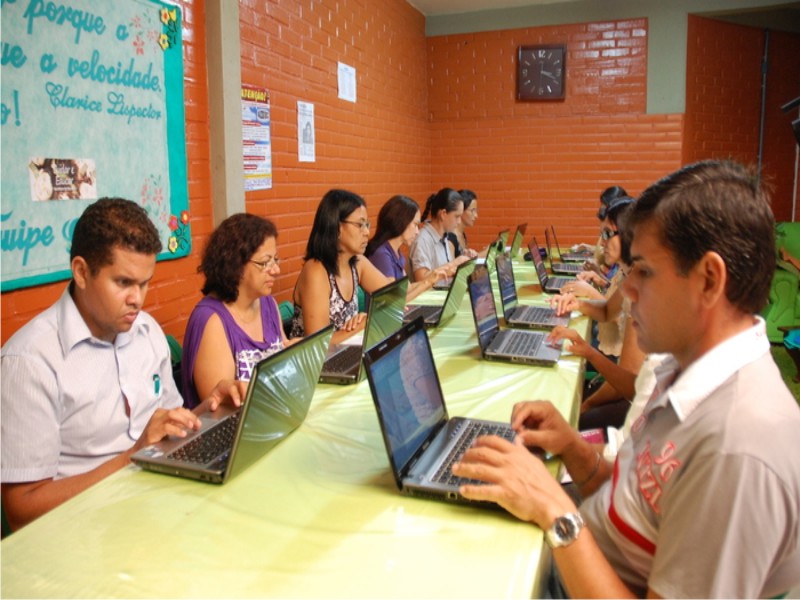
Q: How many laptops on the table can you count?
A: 12